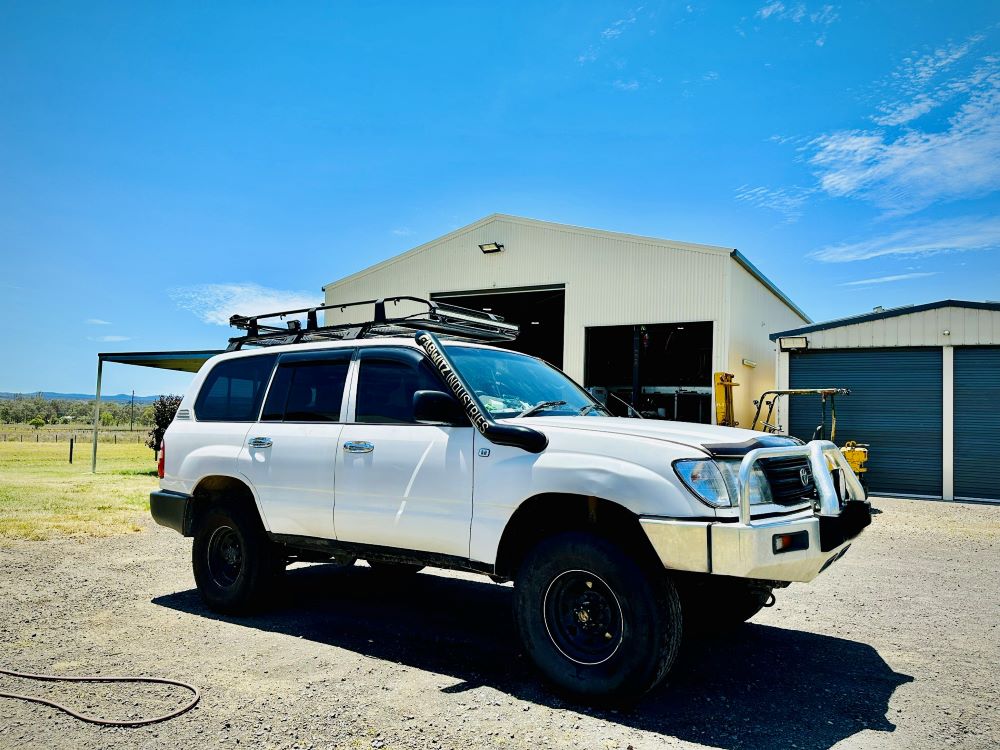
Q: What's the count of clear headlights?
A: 1